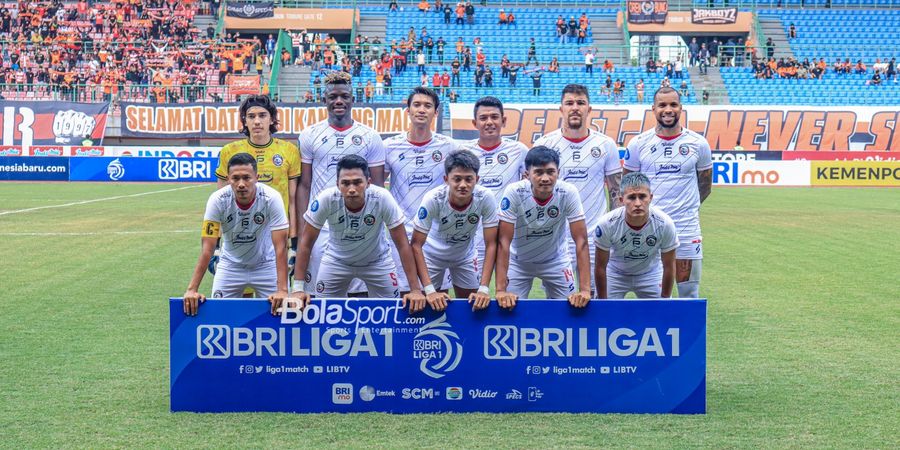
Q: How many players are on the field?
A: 11